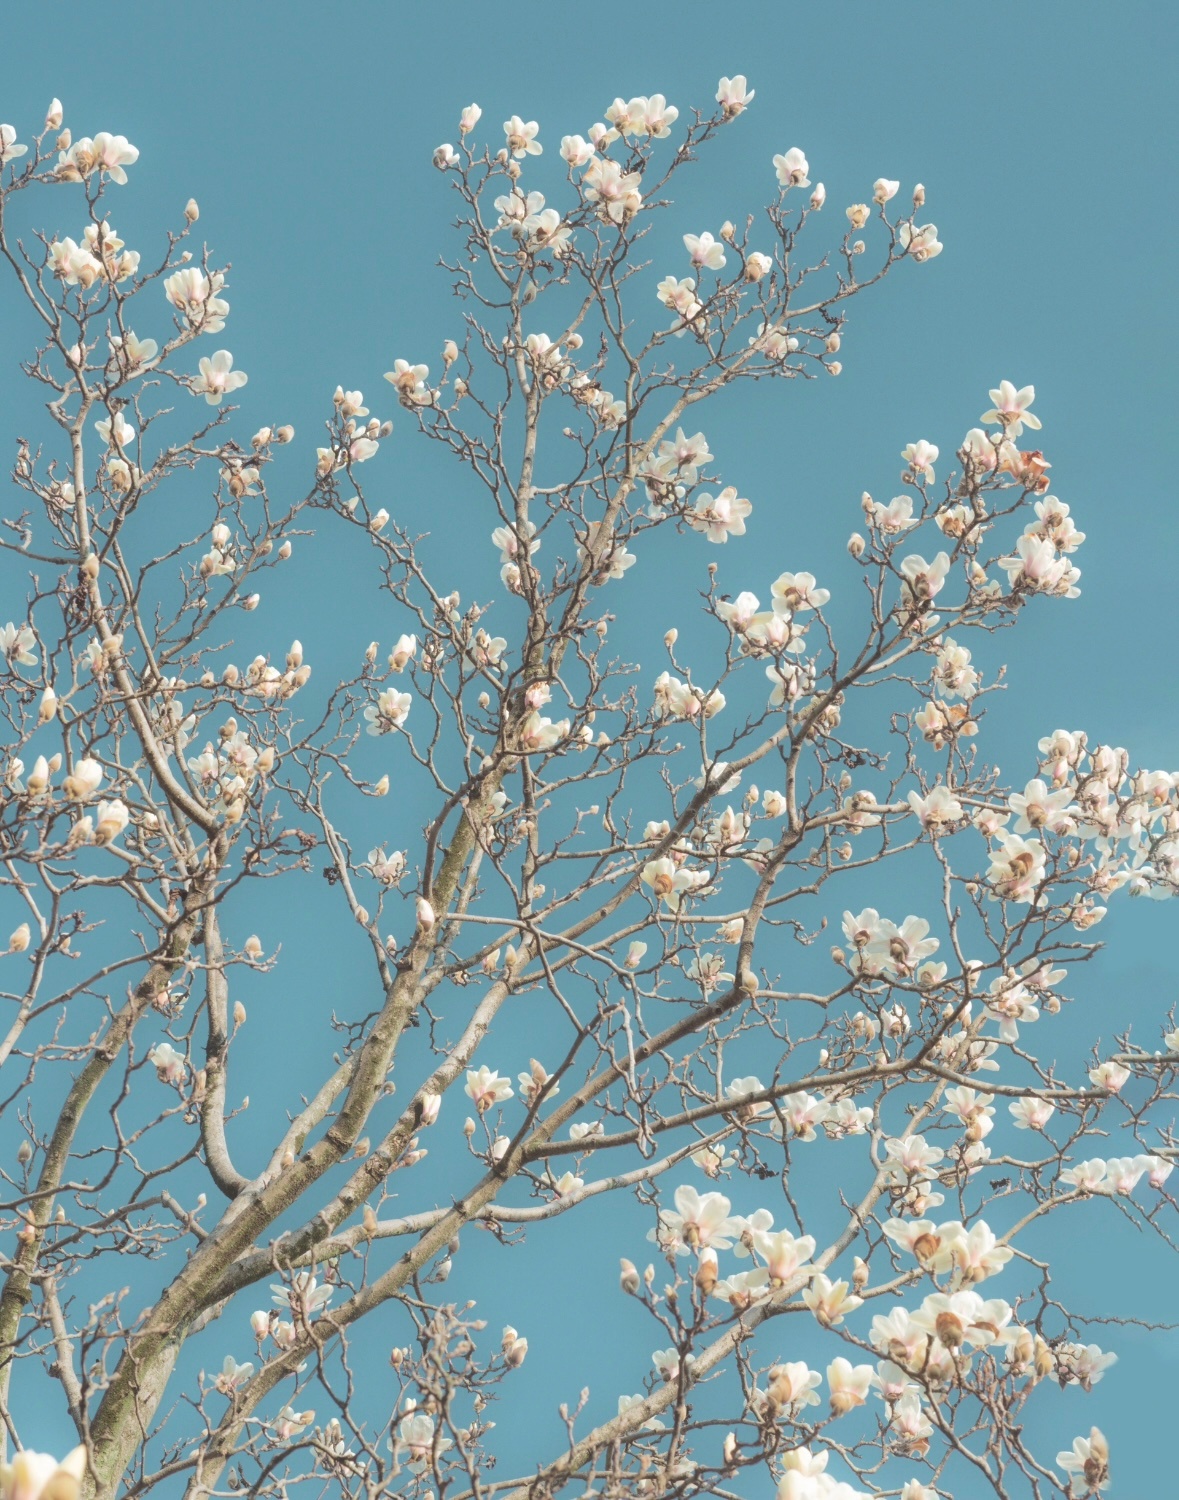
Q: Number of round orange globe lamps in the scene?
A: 0